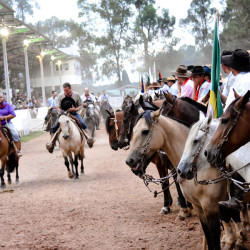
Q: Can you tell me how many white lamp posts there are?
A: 5